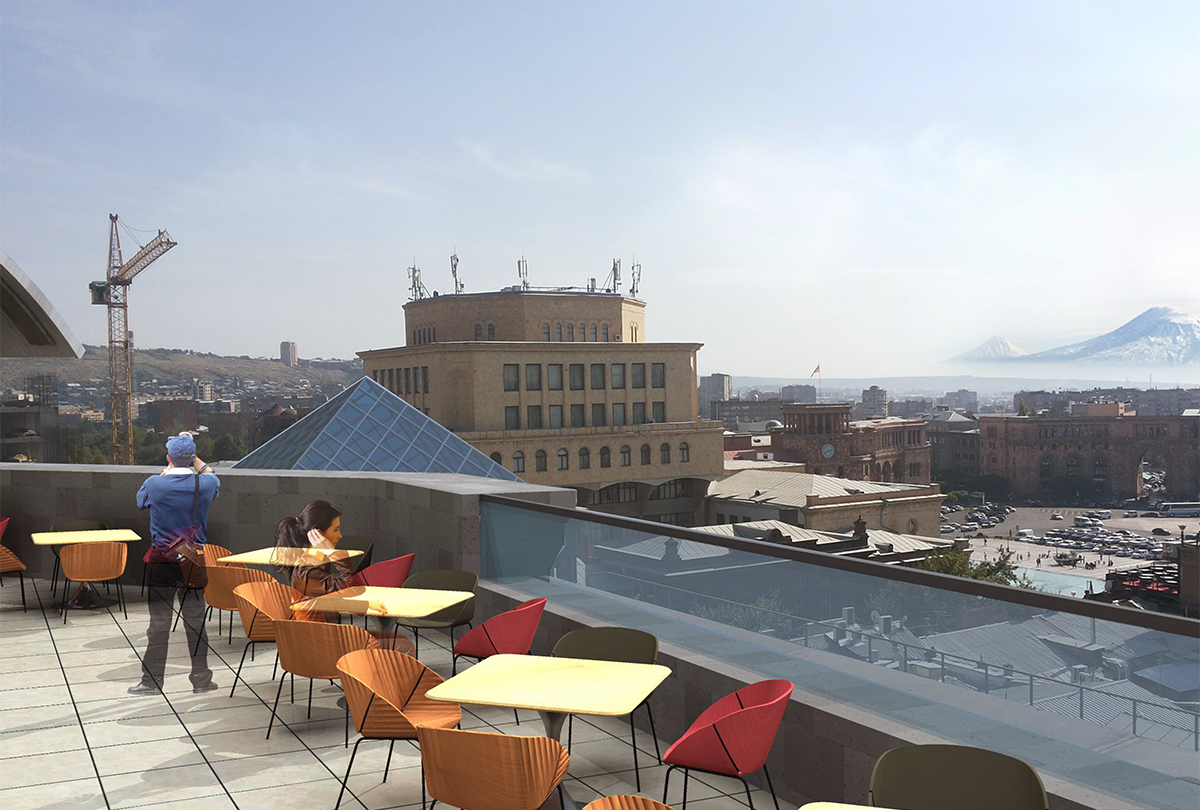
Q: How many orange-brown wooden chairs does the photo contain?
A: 9